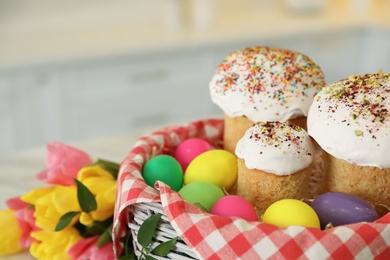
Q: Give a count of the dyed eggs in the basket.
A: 7